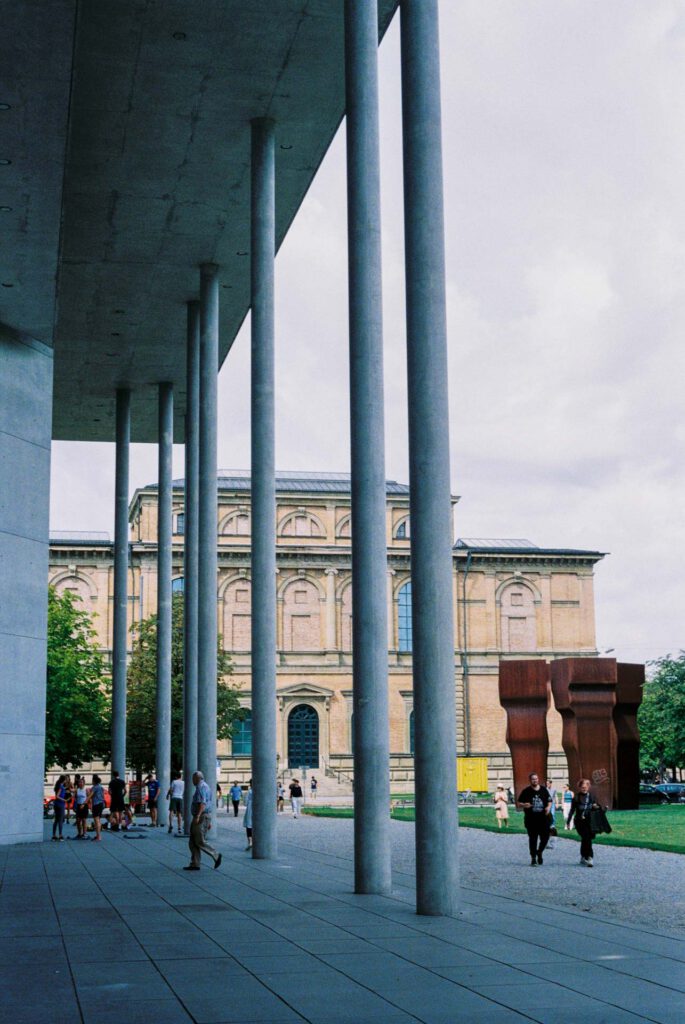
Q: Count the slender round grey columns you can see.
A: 7